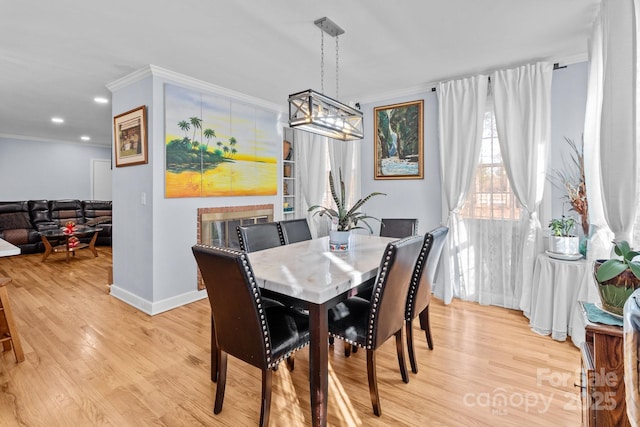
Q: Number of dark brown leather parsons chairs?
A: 6